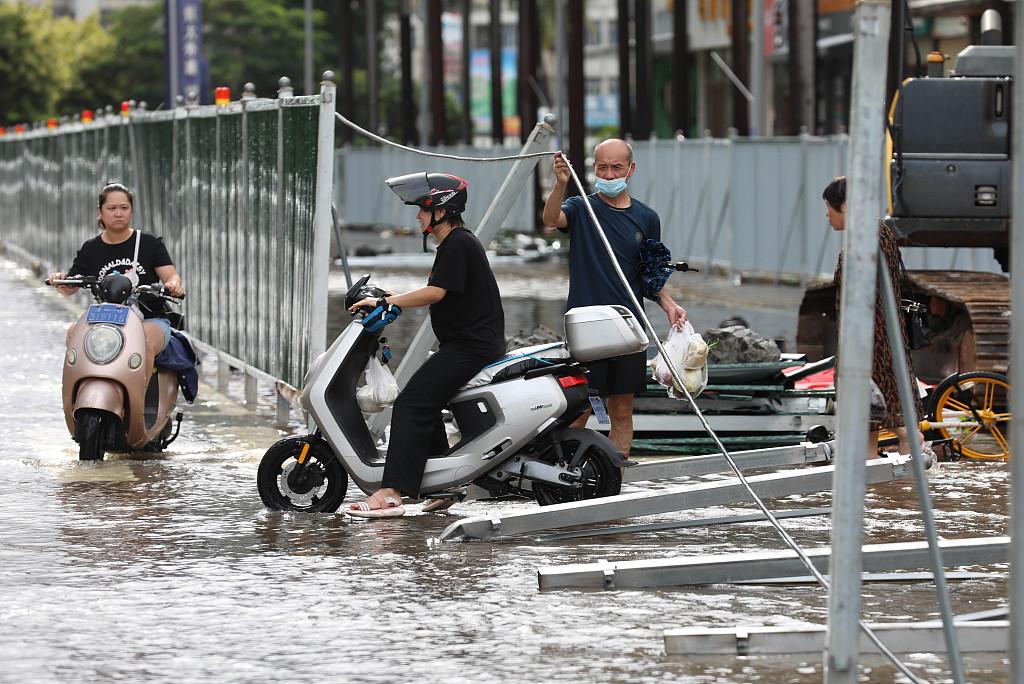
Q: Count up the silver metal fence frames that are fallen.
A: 4